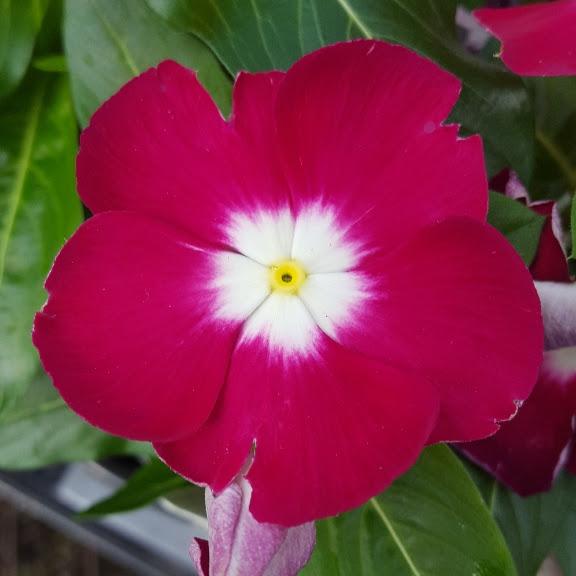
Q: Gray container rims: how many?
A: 1